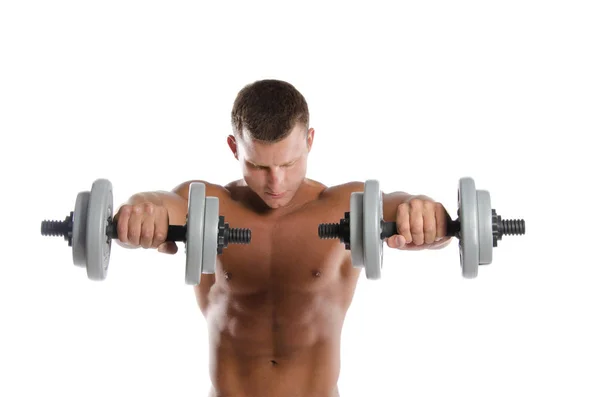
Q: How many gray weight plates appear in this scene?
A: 8